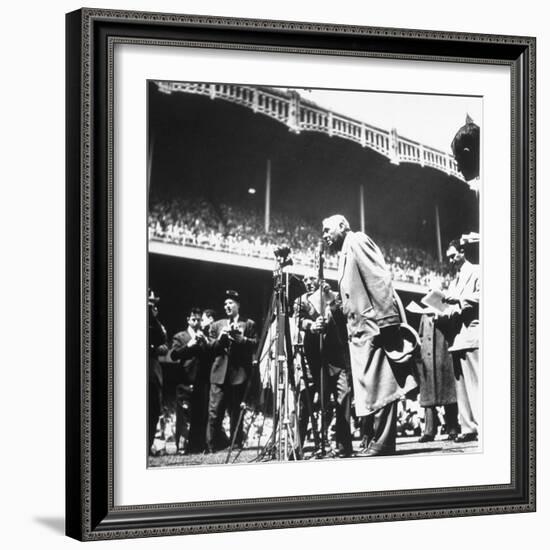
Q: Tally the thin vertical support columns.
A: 3